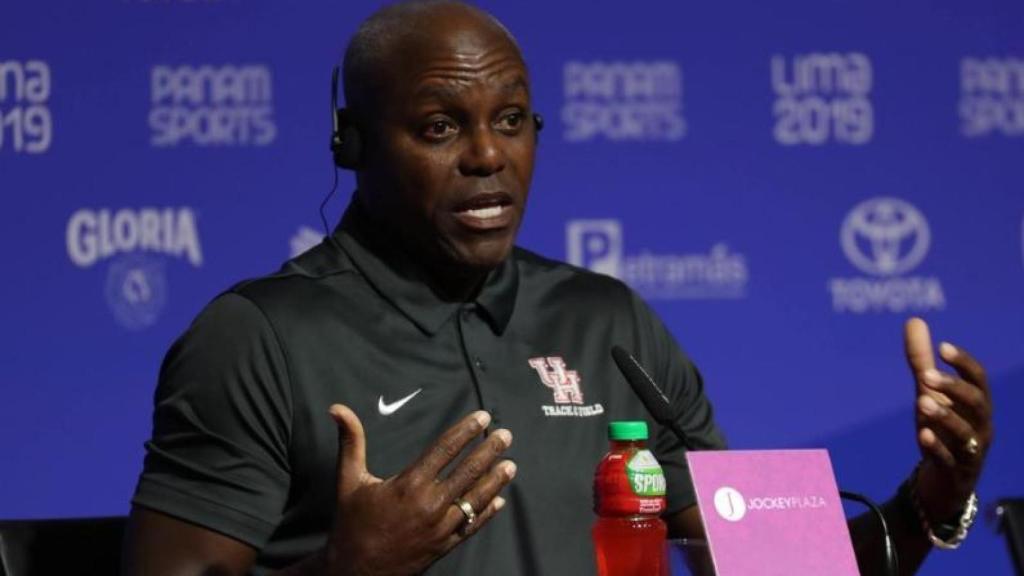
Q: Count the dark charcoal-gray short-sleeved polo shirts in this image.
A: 1